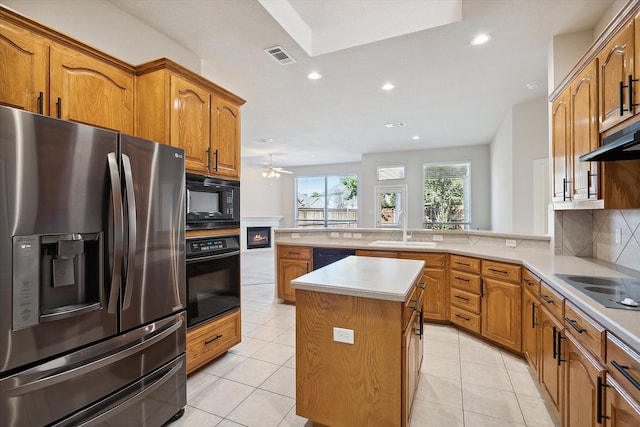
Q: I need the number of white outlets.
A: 8